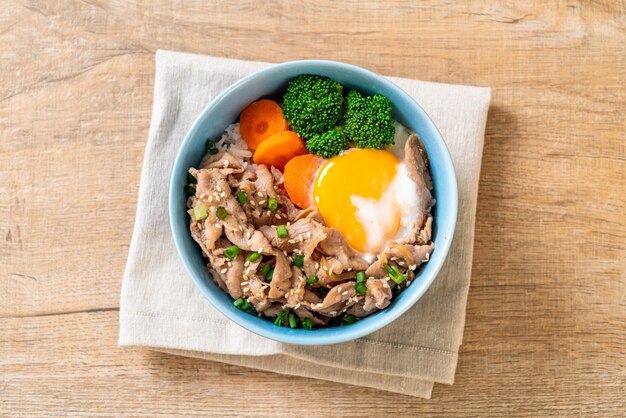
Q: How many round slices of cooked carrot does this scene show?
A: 3